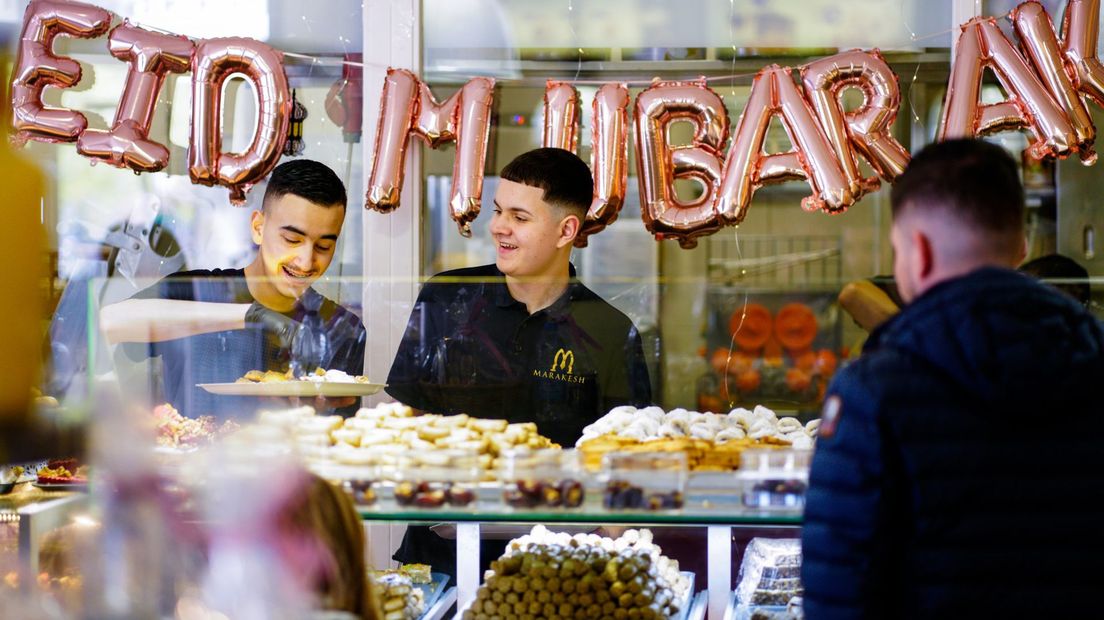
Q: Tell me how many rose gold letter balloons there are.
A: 10